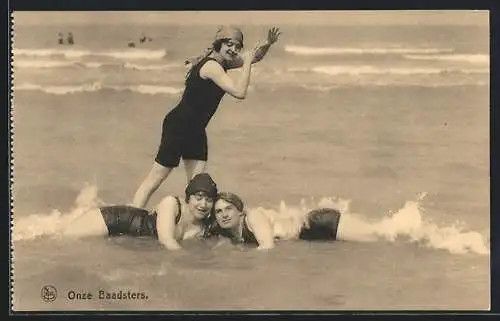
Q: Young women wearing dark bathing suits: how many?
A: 3